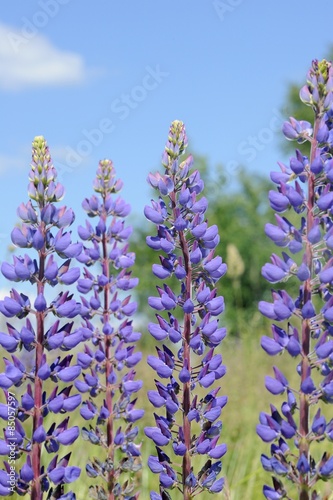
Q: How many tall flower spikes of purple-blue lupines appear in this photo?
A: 4